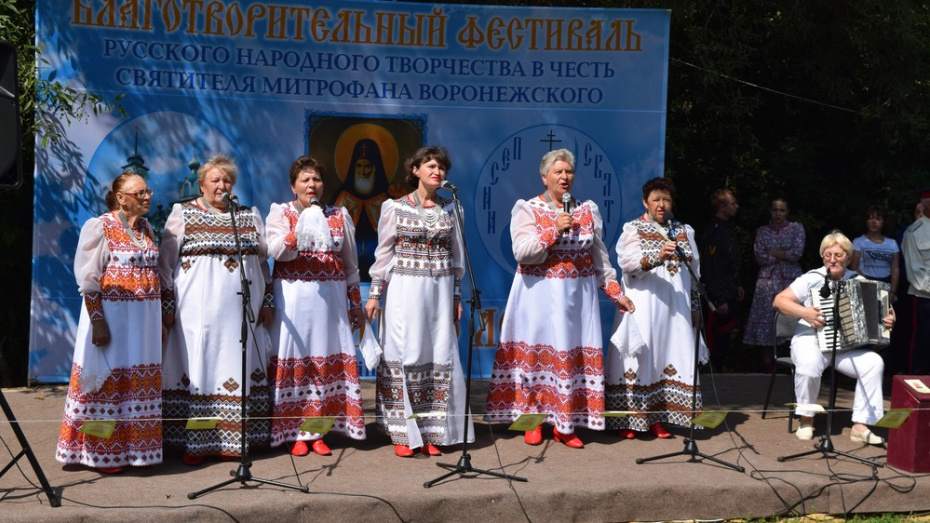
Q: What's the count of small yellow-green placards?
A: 9